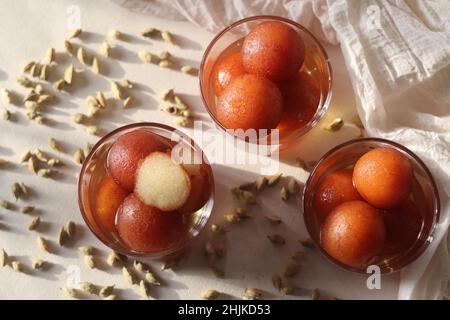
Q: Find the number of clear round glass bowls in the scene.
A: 3